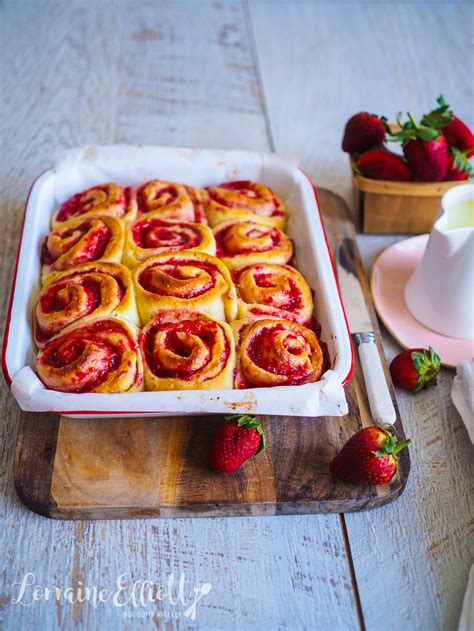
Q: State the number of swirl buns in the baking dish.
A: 12